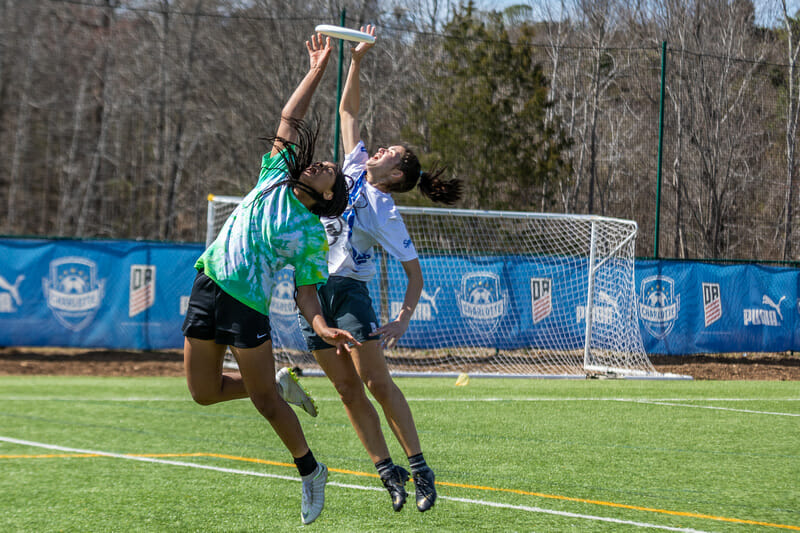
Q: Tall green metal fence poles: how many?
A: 2